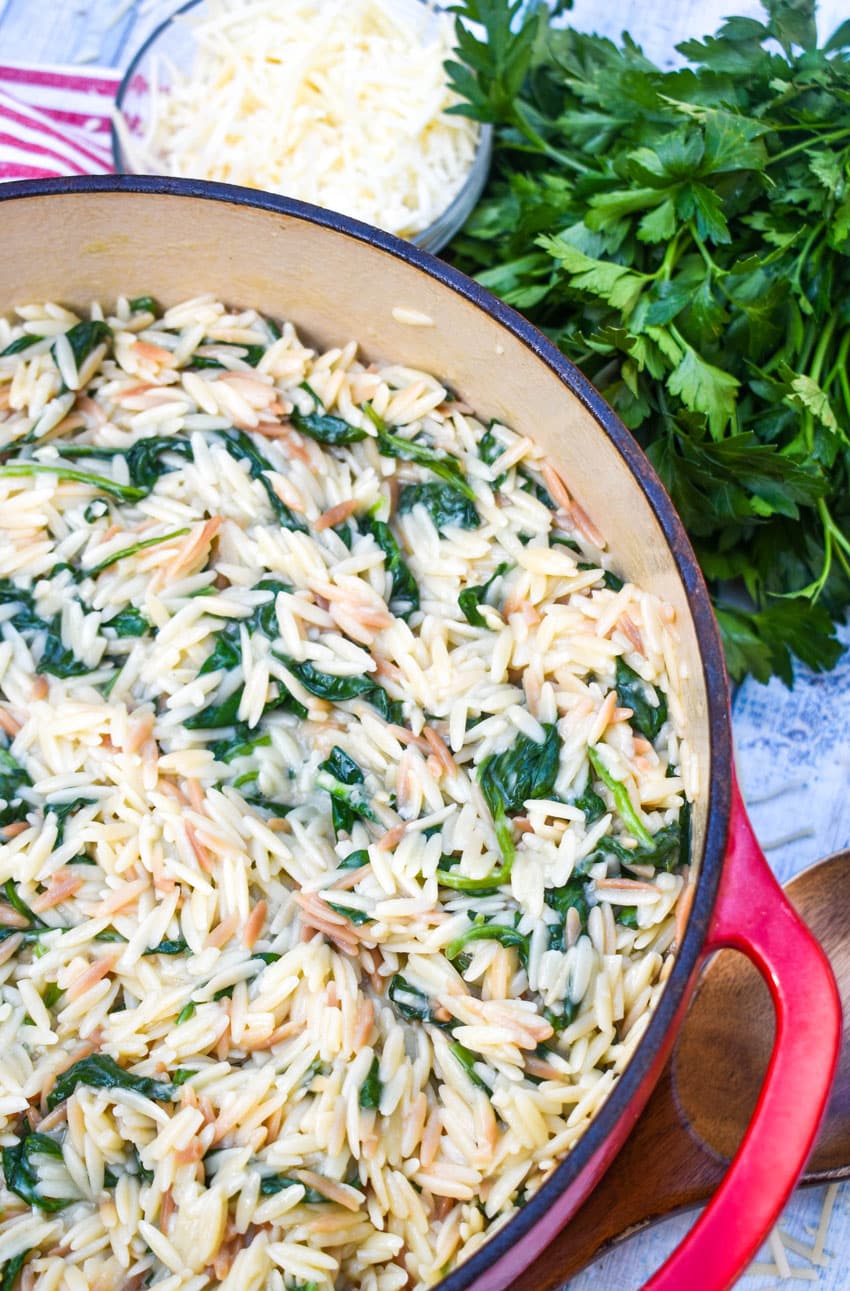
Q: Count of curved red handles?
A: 1